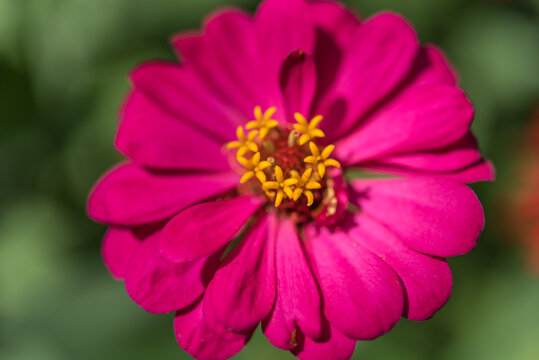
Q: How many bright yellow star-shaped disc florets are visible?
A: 7